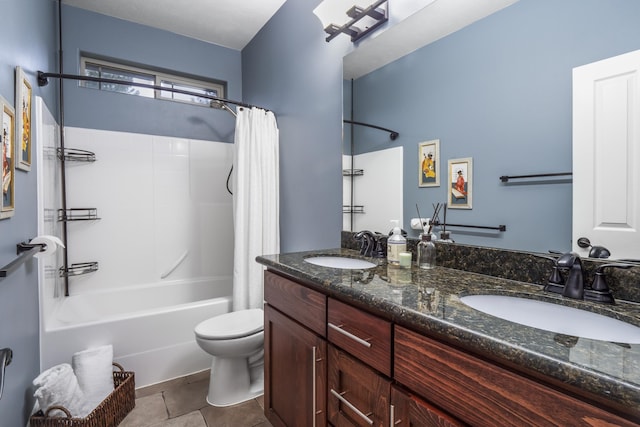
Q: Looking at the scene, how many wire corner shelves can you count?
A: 3